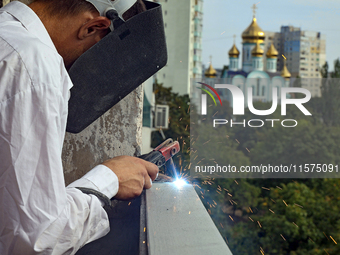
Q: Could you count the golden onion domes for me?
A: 6